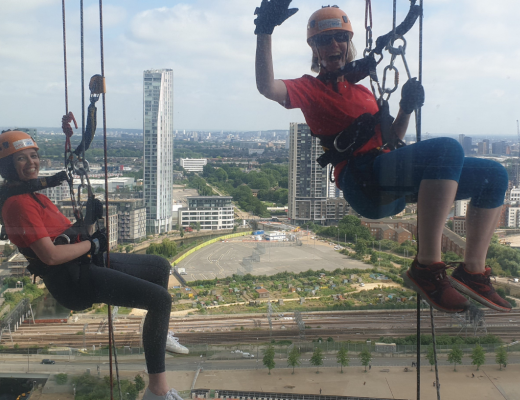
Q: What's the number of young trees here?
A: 9